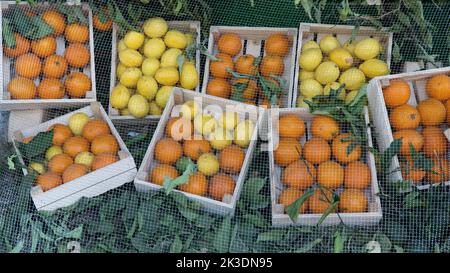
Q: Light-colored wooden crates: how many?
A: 8